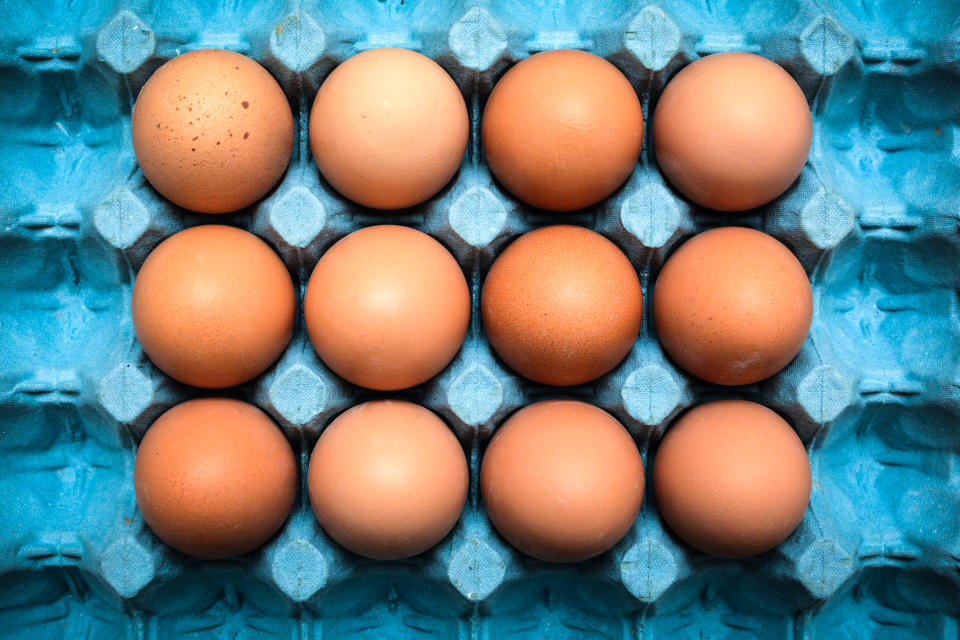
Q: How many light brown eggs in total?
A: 12